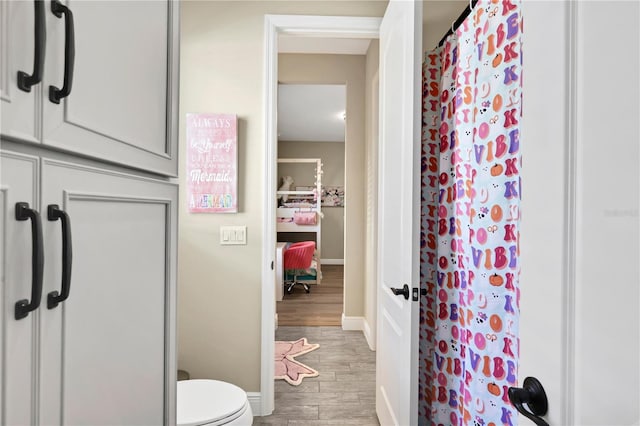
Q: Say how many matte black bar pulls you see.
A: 4